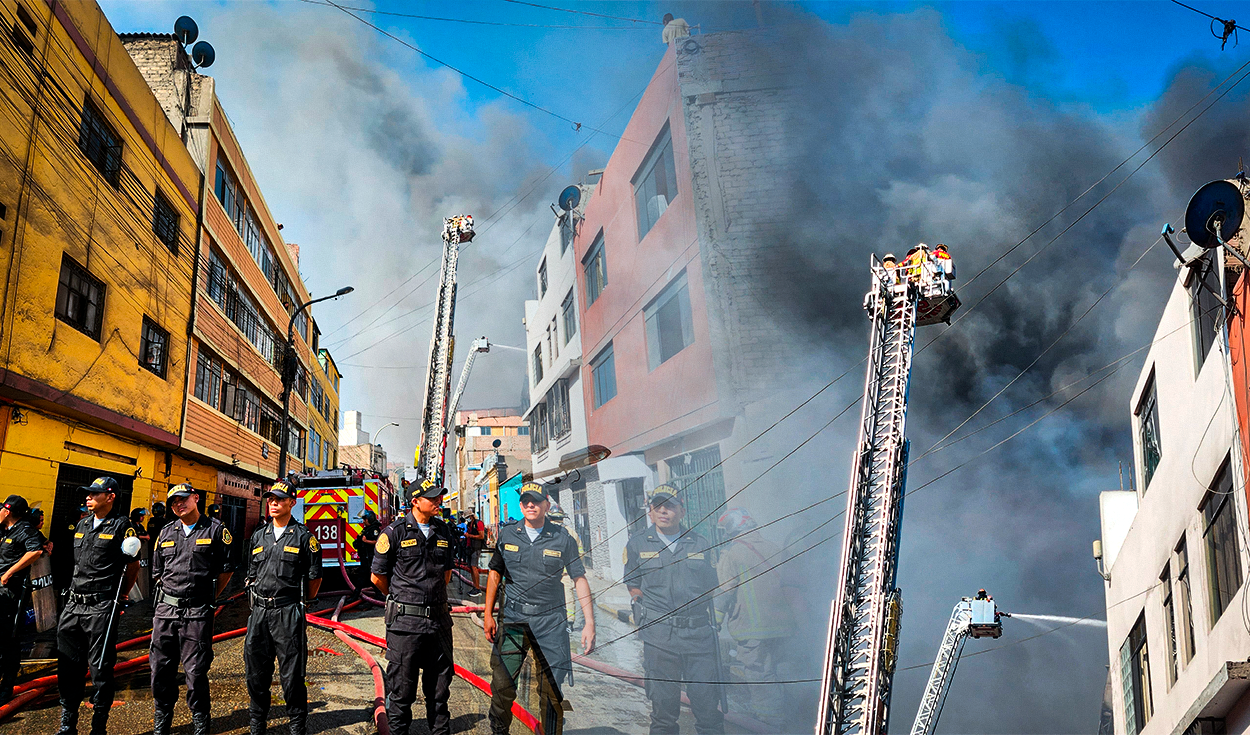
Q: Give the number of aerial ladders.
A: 4